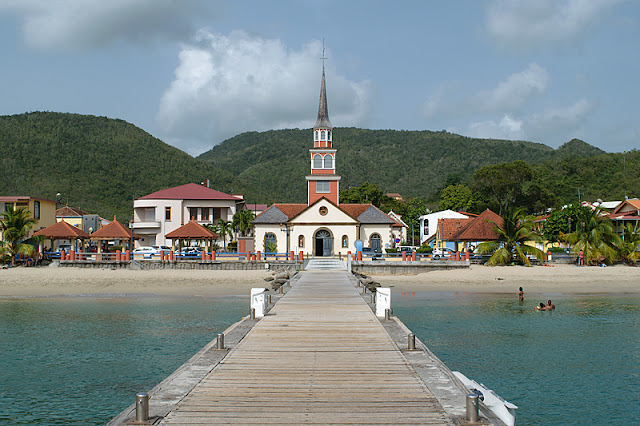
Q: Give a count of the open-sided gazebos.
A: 3